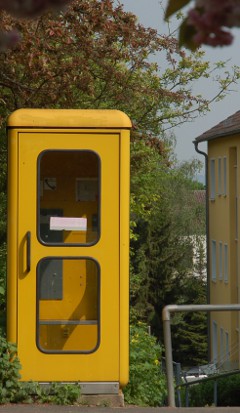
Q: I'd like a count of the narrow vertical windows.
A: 9